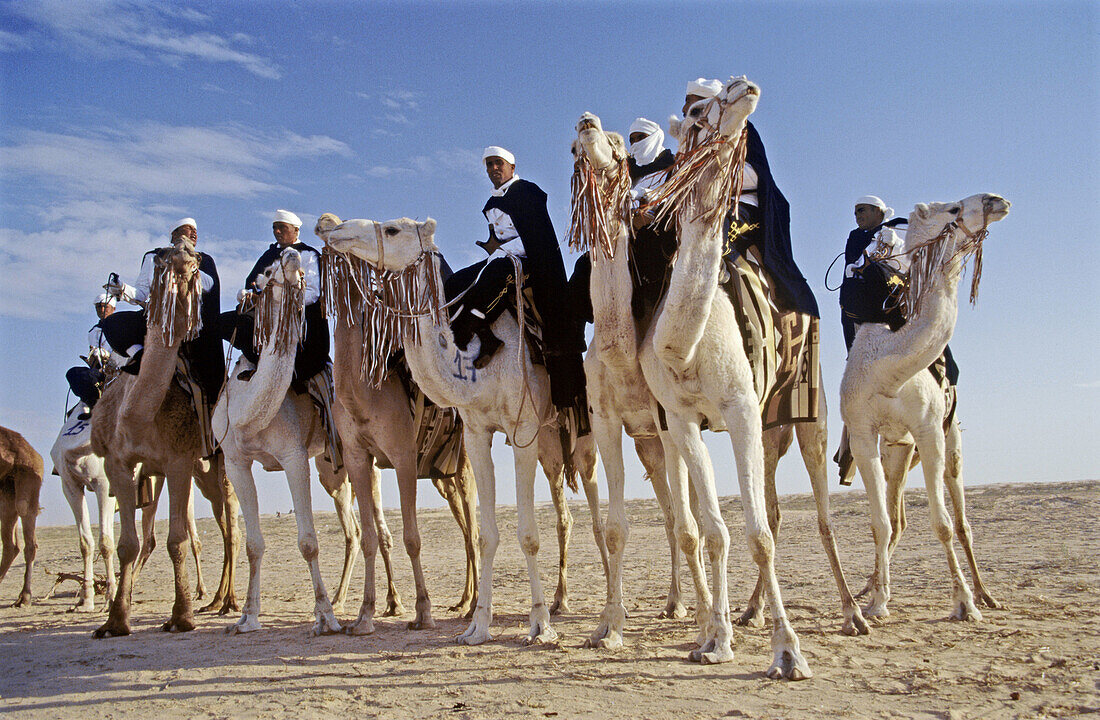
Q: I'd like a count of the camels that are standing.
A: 9